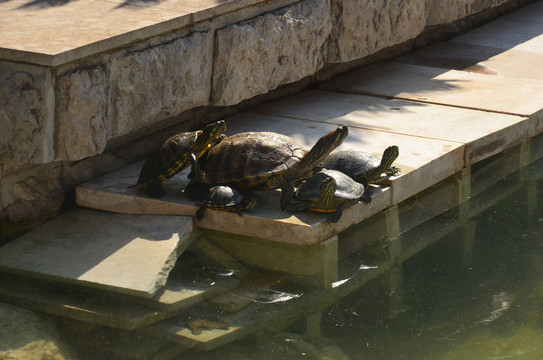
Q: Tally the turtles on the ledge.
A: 5